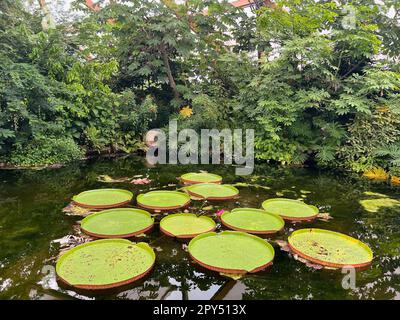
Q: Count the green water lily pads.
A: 11